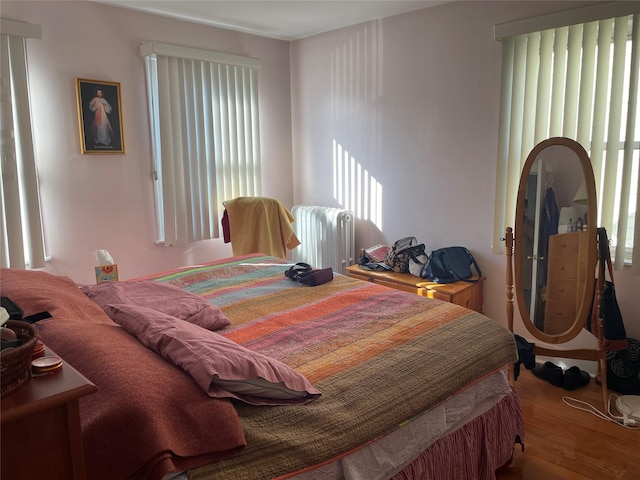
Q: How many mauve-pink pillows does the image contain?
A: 2